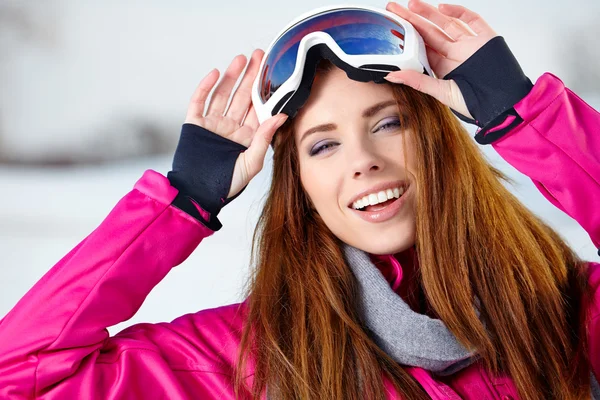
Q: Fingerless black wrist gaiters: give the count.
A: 2